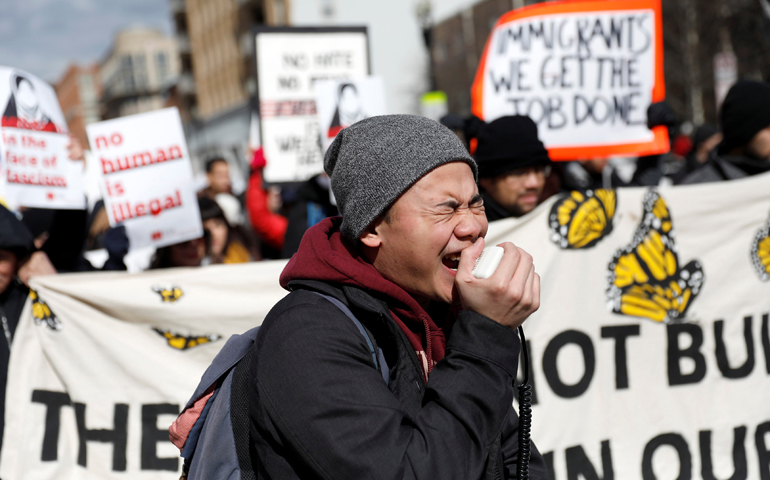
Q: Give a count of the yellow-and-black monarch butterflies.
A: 6